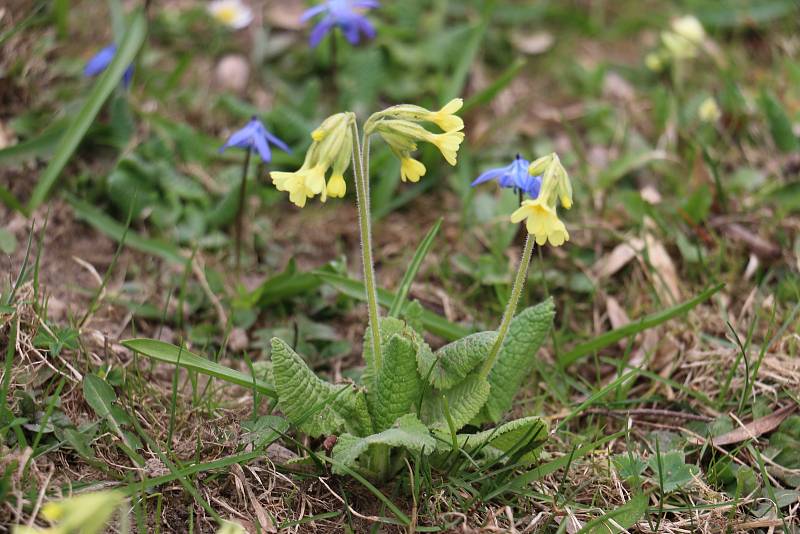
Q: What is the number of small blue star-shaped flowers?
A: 4